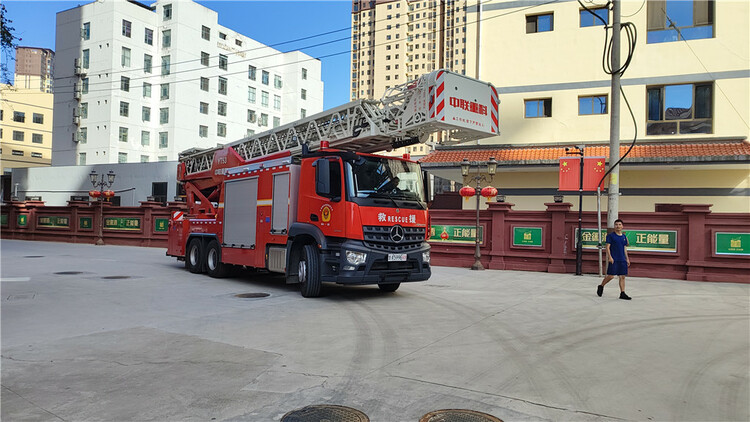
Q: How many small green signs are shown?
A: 5